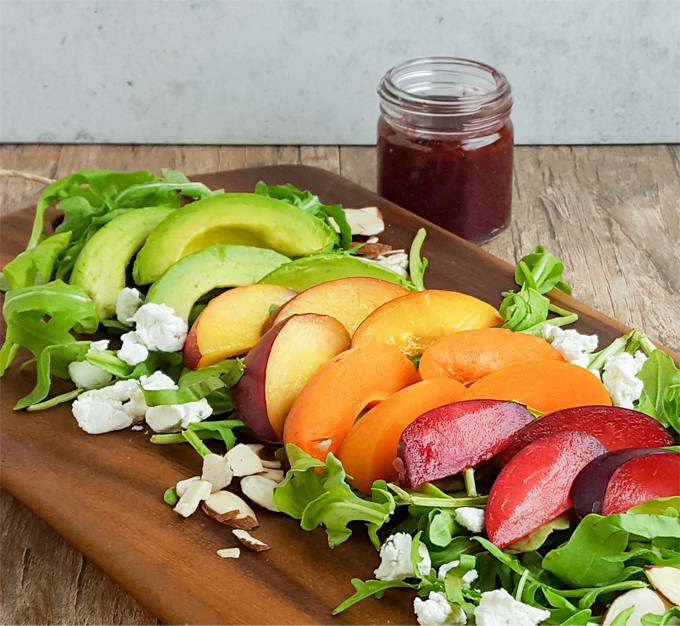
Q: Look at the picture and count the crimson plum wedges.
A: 4